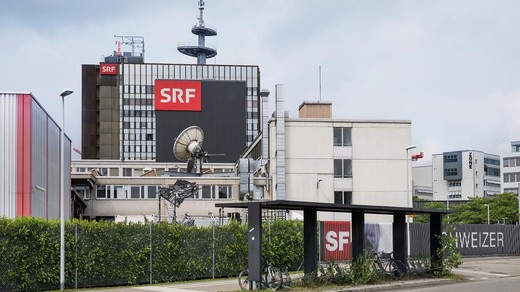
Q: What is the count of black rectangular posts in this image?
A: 5